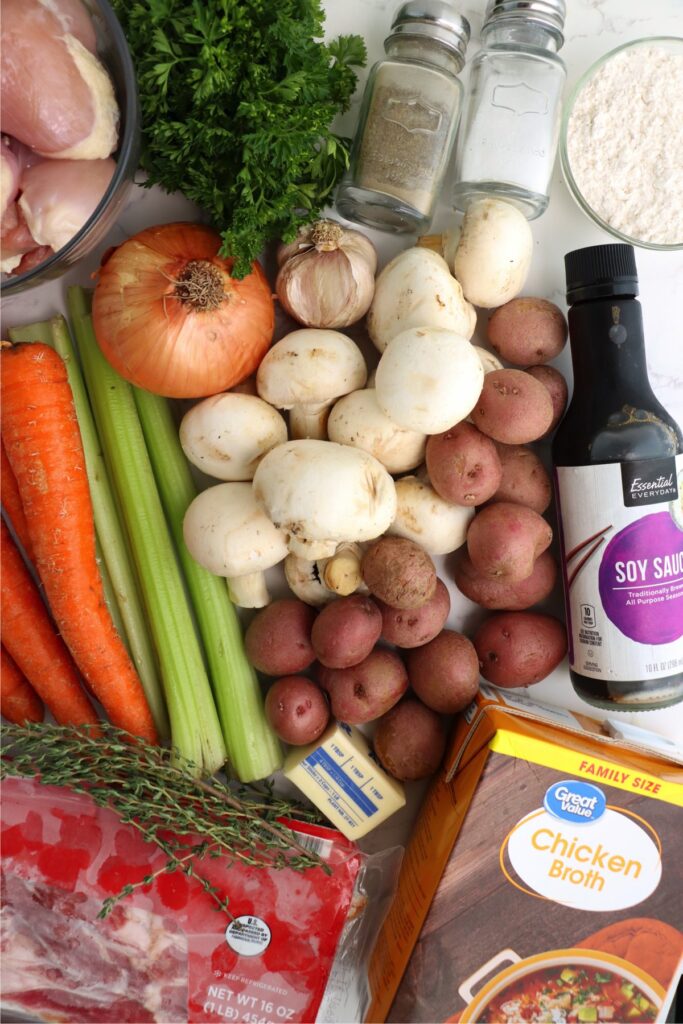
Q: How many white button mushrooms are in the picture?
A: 11